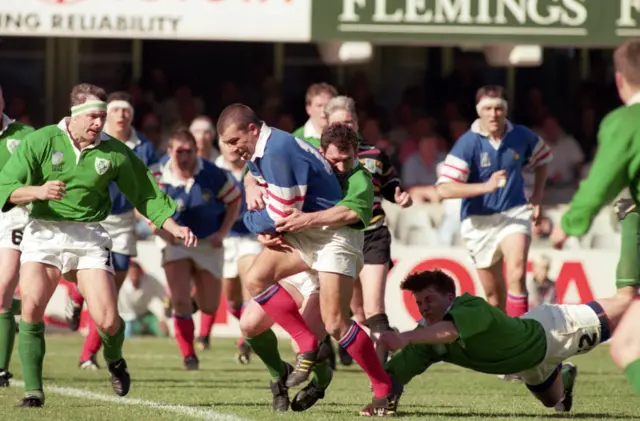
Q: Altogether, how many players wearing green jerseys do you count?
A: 6